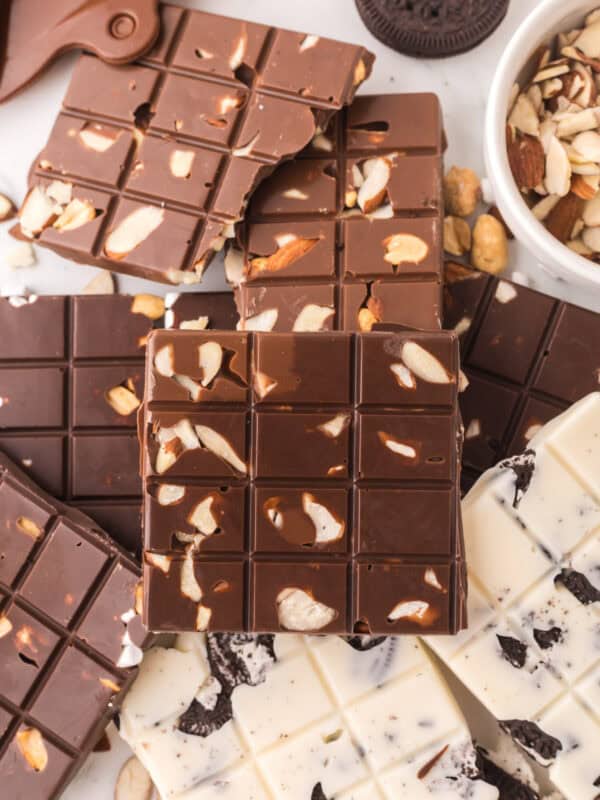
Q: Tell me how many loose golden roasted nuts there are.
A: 3